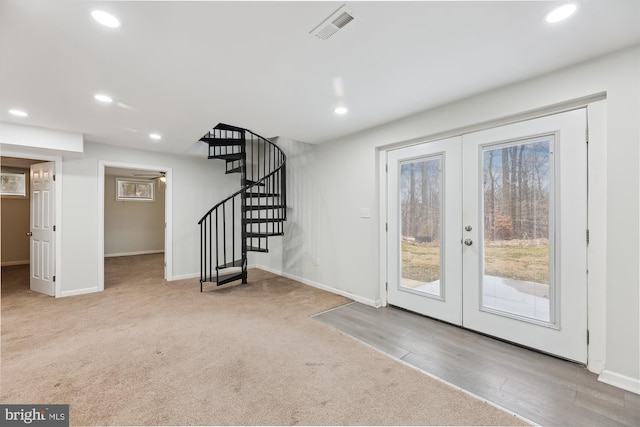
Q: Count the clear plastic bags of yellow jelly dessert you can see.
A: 0